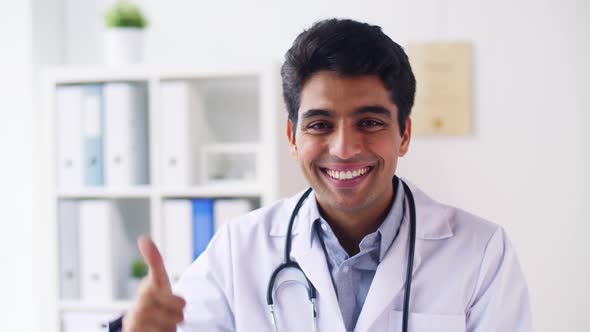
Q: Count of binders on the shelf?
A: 9